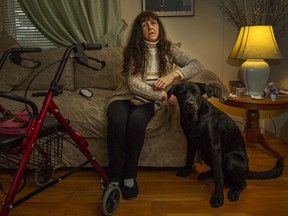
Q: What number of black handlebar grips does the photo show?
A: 2